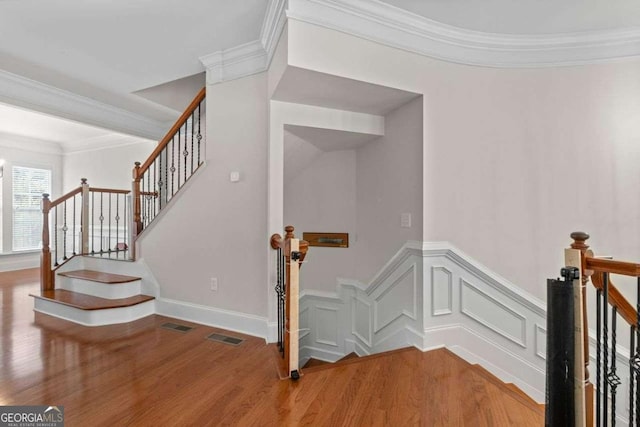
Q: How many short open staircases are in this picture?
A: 1